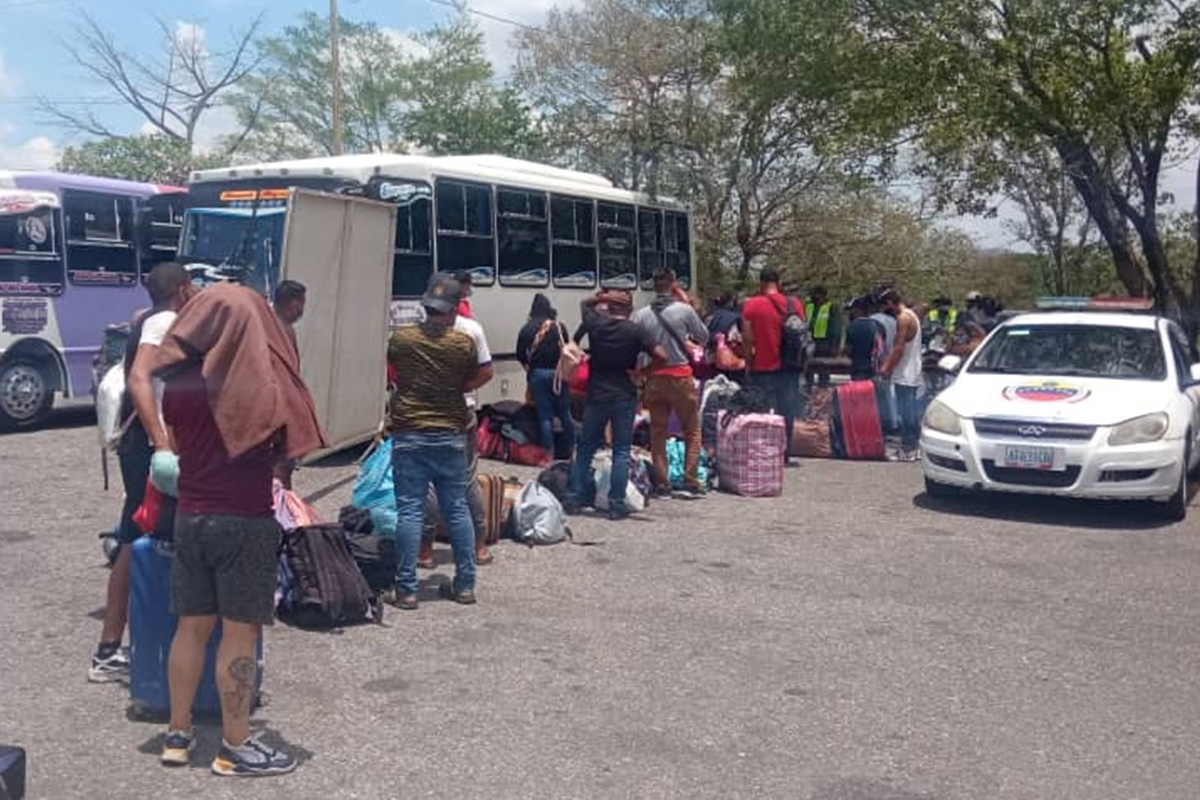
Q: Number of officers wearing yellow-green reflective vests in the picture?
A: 2